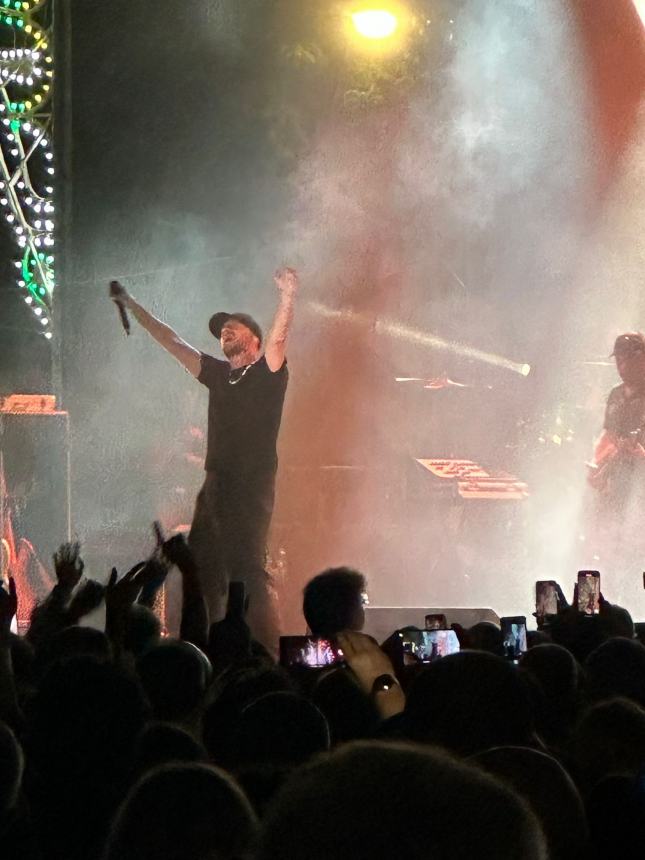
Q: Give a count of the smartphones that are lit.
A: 6